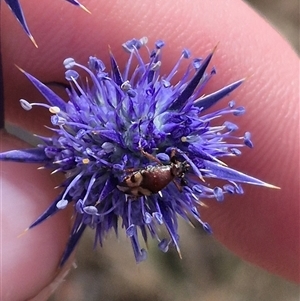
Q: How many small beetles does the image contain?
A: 1